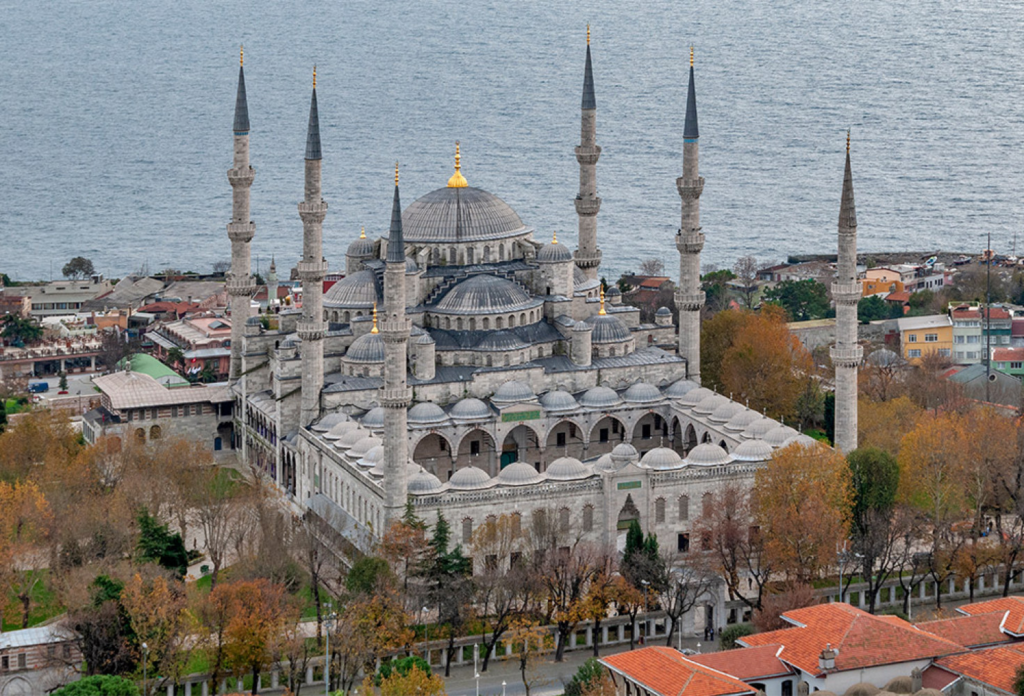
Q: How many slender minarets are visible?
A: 6